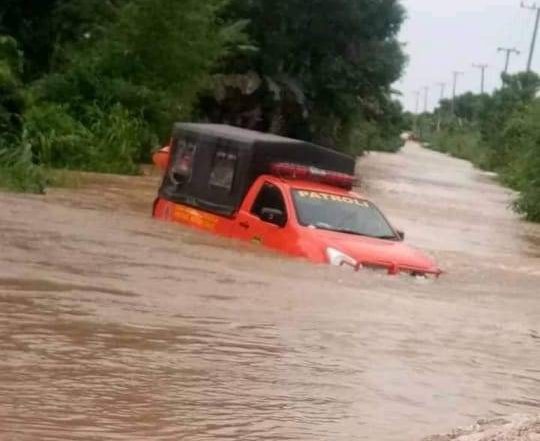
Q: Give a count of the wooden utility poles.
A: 7